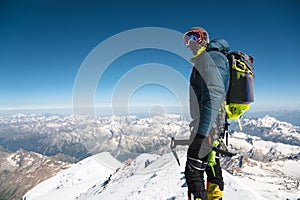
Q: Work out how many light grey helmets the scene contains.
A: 1